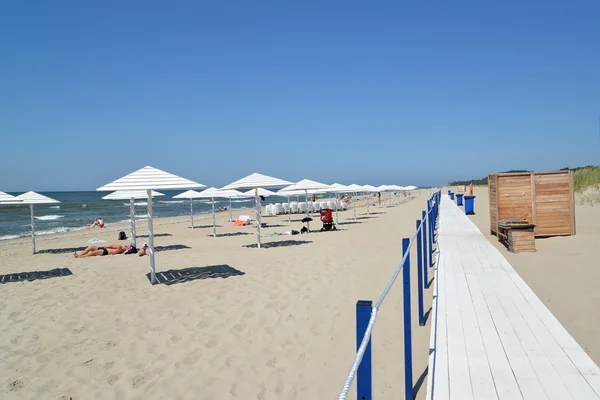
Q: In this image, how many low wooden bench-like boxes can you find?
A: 1